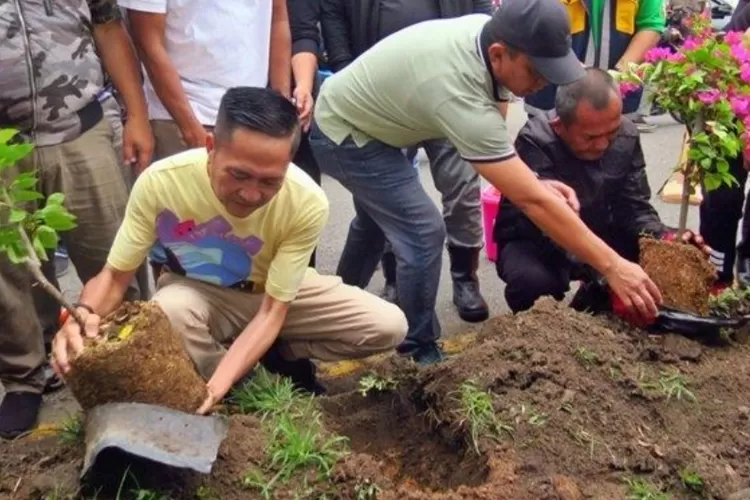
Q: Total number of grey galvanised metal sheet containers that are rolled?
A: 1